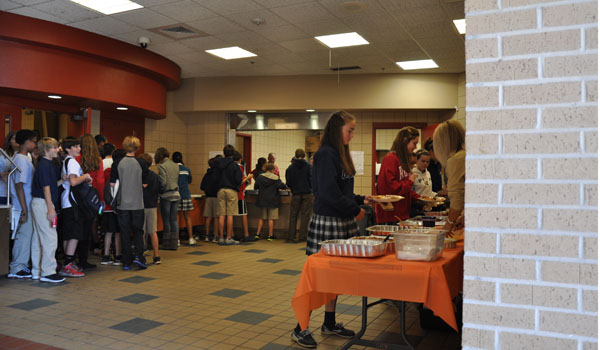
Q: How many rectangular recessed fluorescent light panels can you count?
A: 5